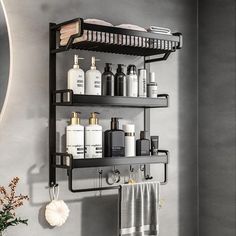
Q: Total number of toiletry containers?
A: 13